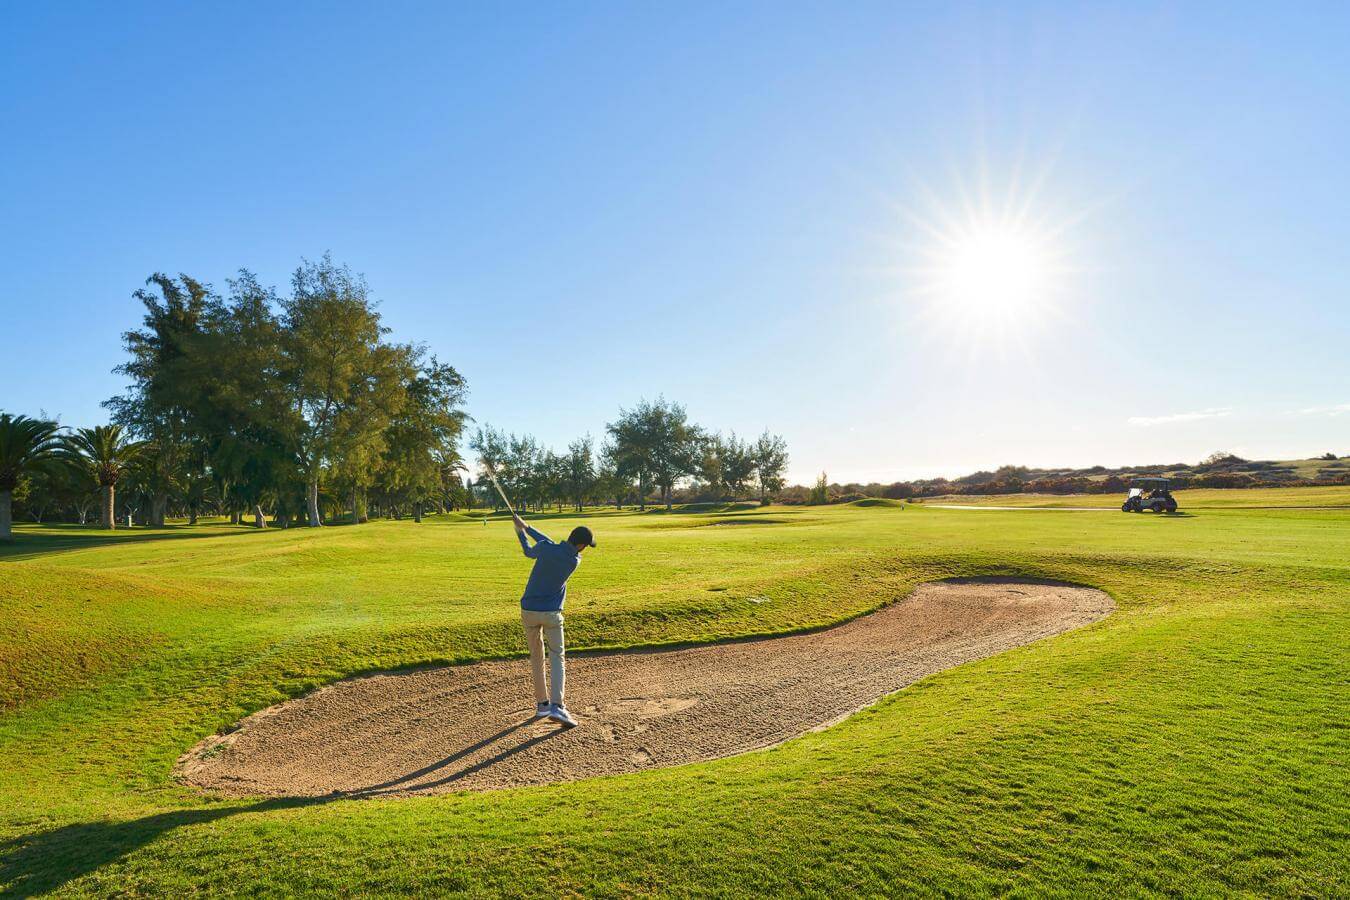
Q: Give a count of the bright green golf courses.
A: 1